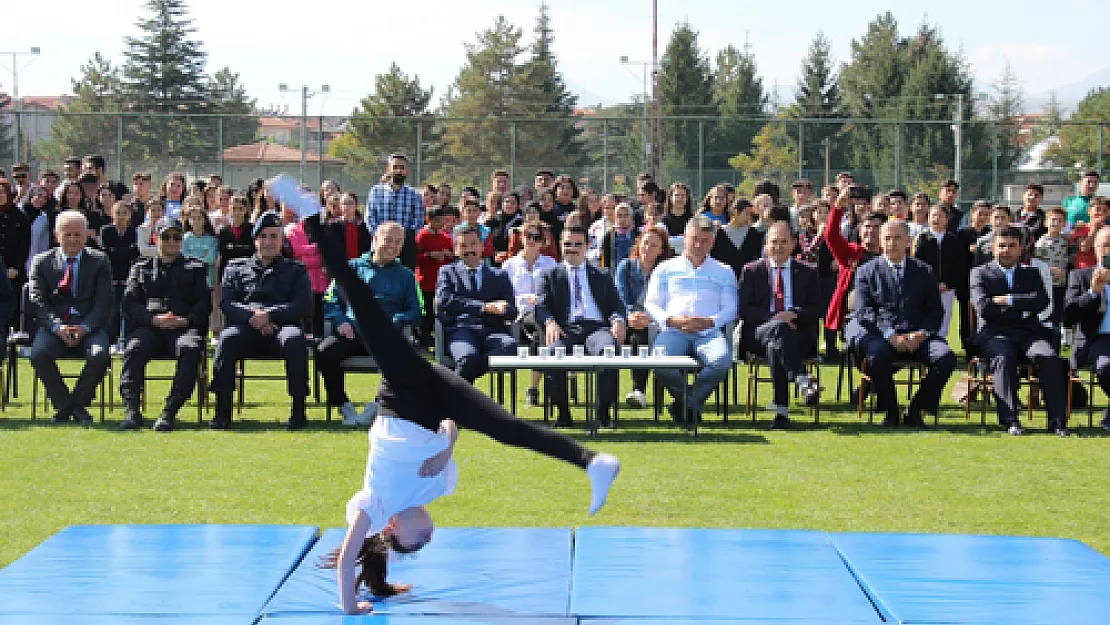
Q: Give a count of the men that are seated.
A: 11